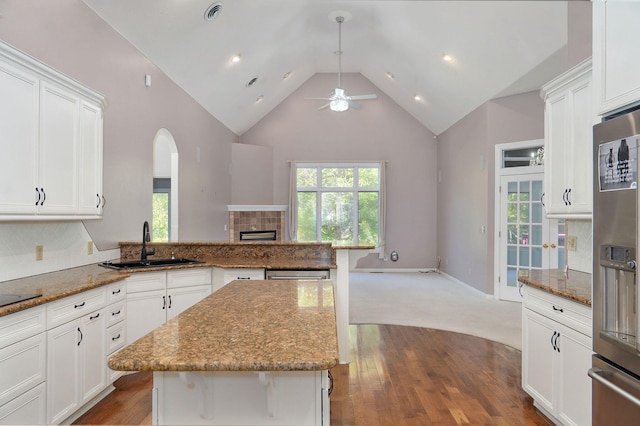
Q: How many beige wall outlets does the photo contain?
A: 3